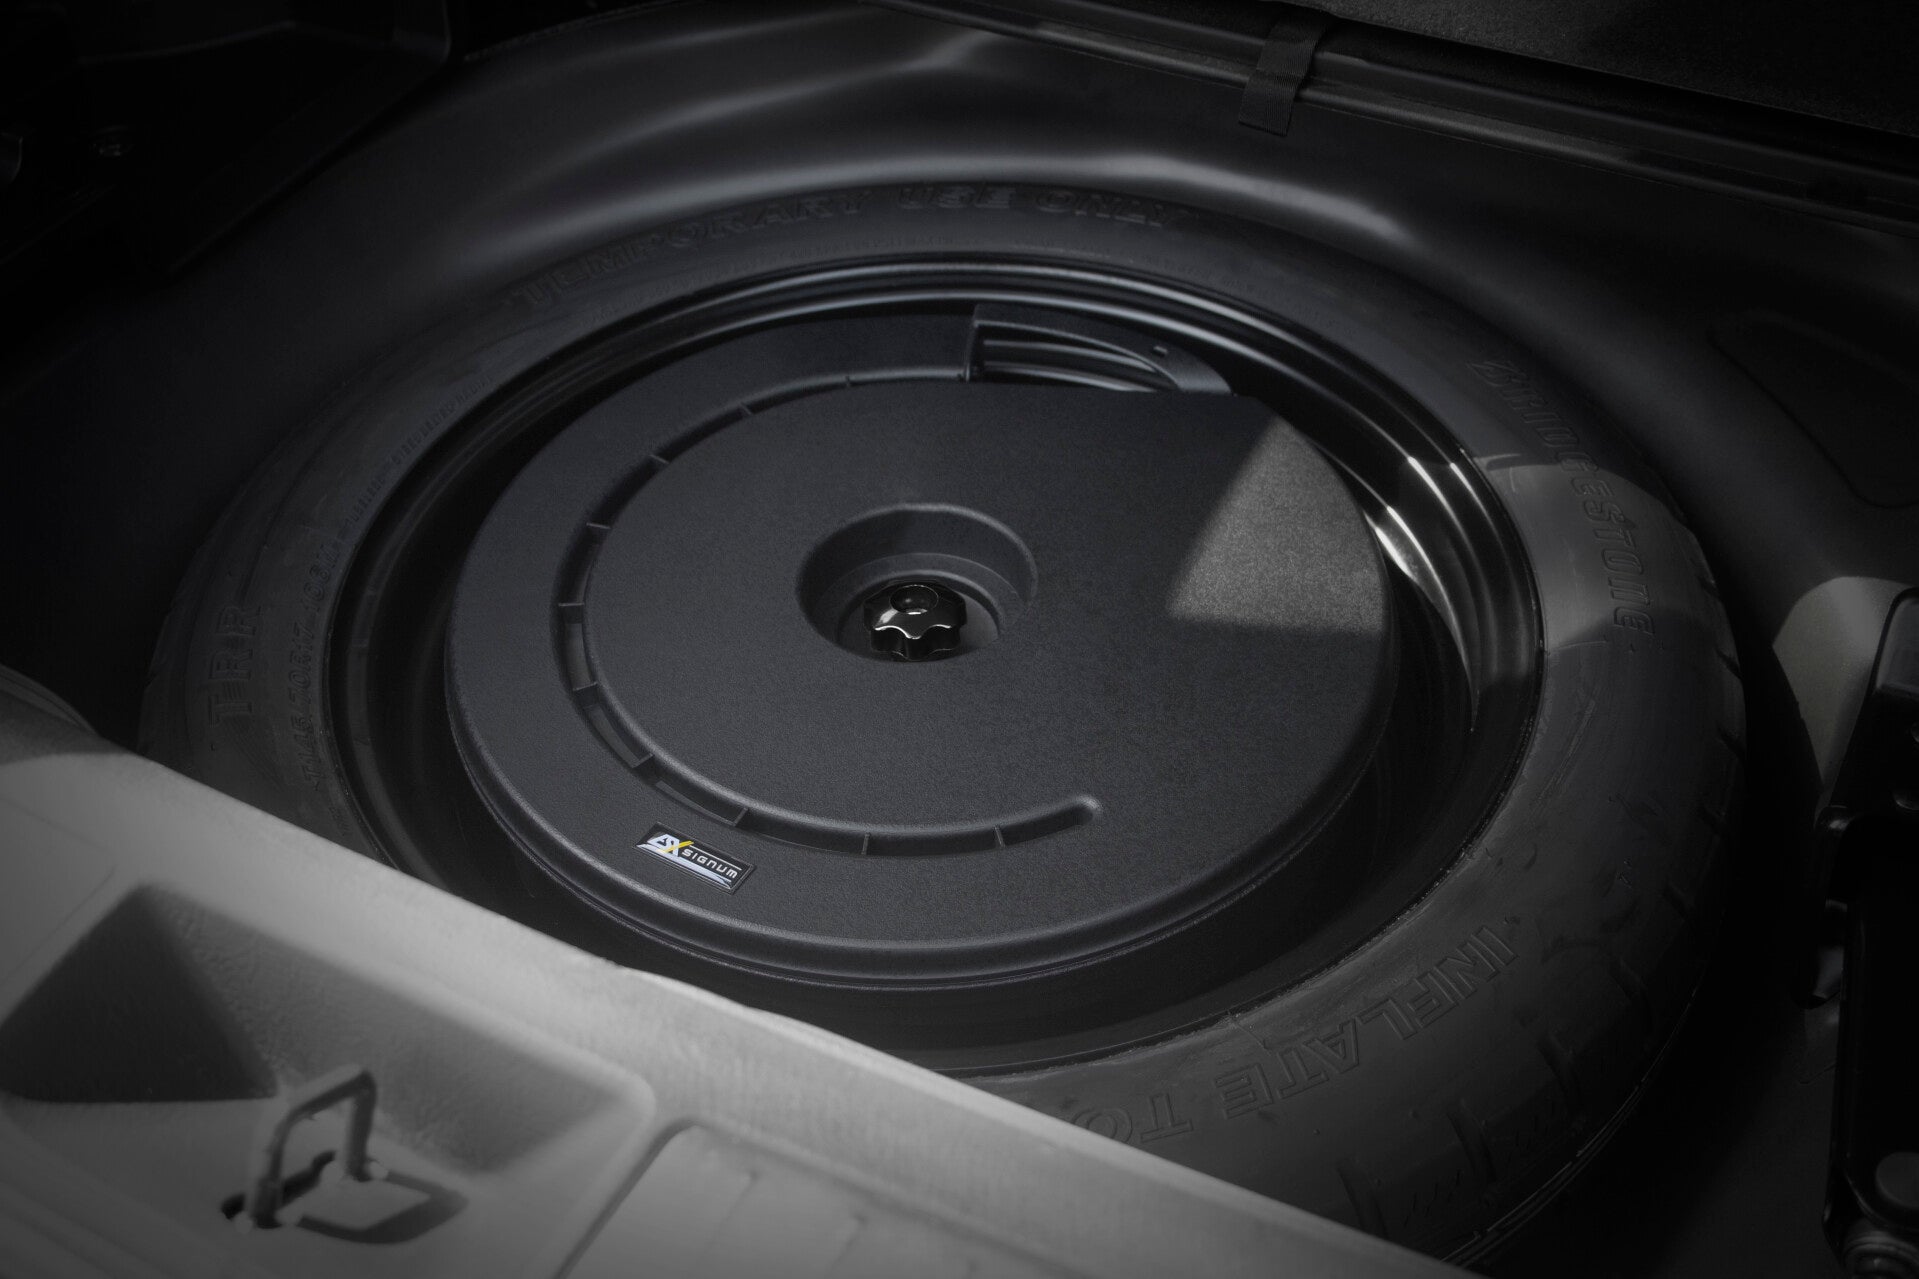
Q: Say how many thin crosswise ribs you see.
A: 10